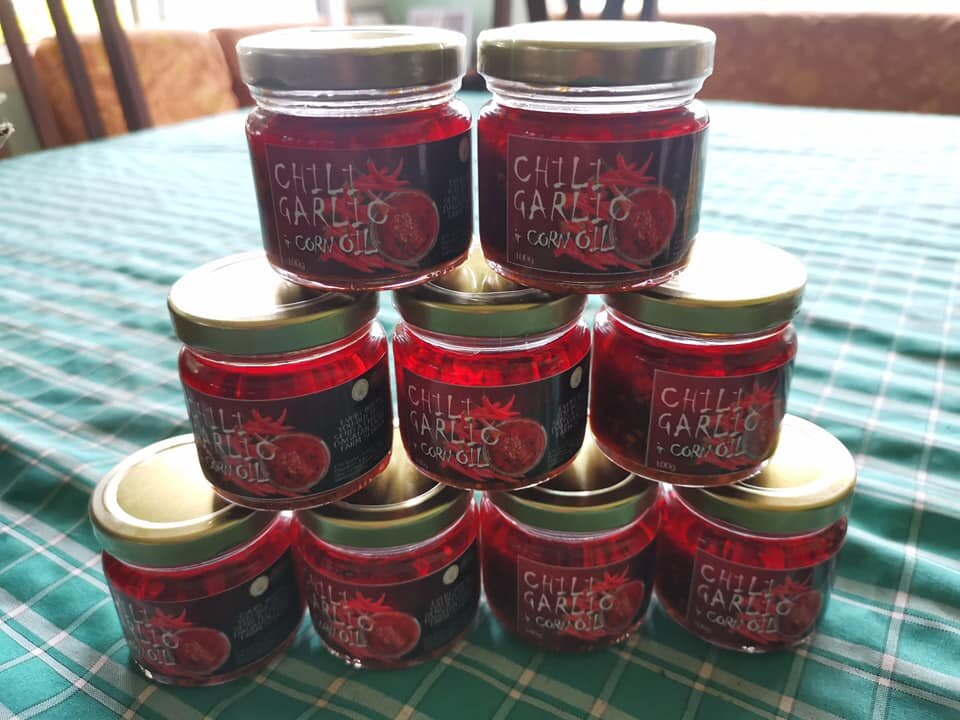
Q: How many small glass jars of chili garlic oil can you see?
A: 9